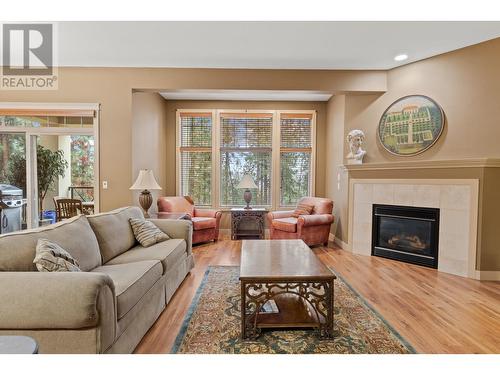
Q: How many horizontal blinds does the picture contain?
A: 3